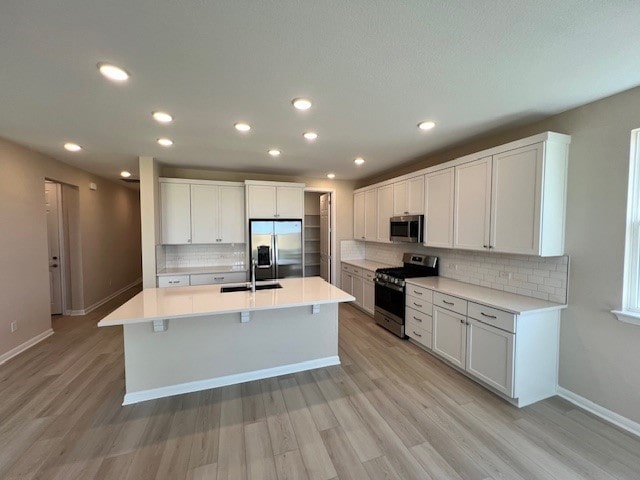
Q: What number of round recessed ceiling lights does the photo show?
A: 12